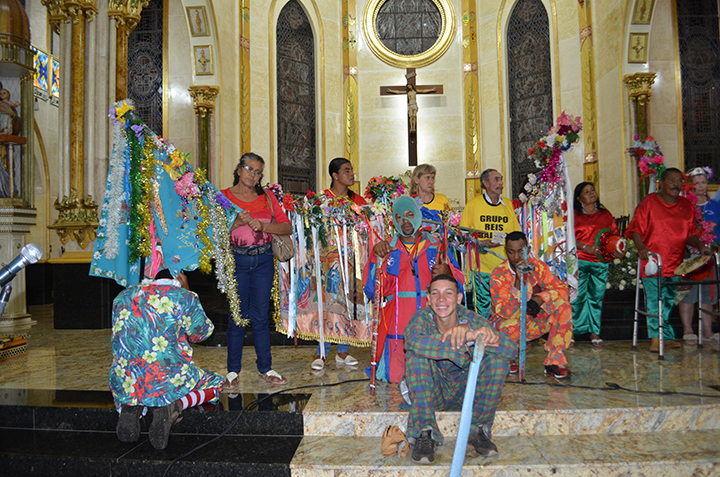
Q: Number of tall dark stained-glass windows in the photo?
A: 4